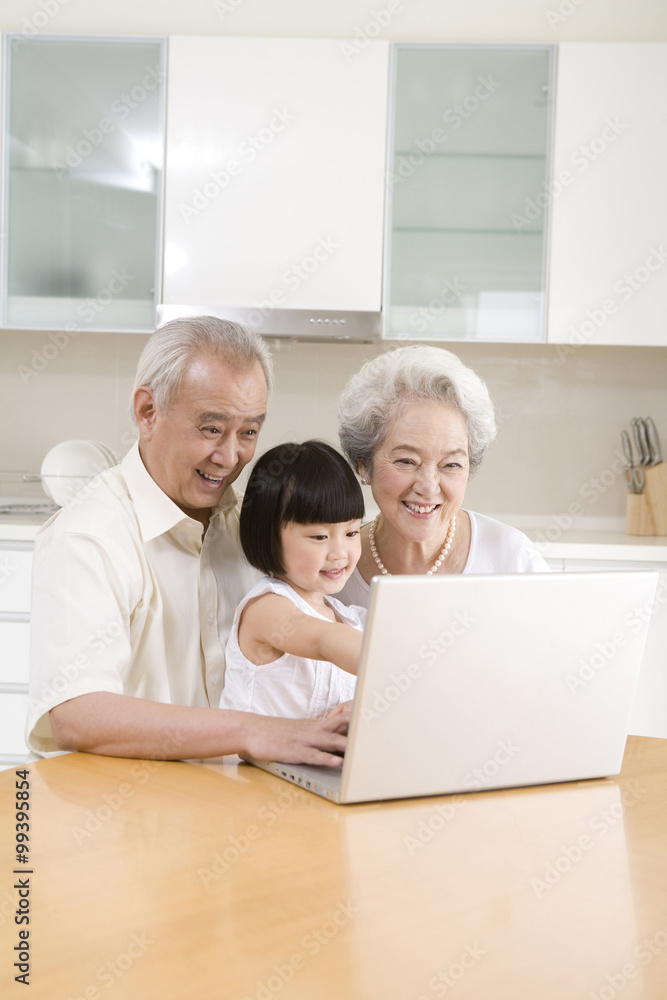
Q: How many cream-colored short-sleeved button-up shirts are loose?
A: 1